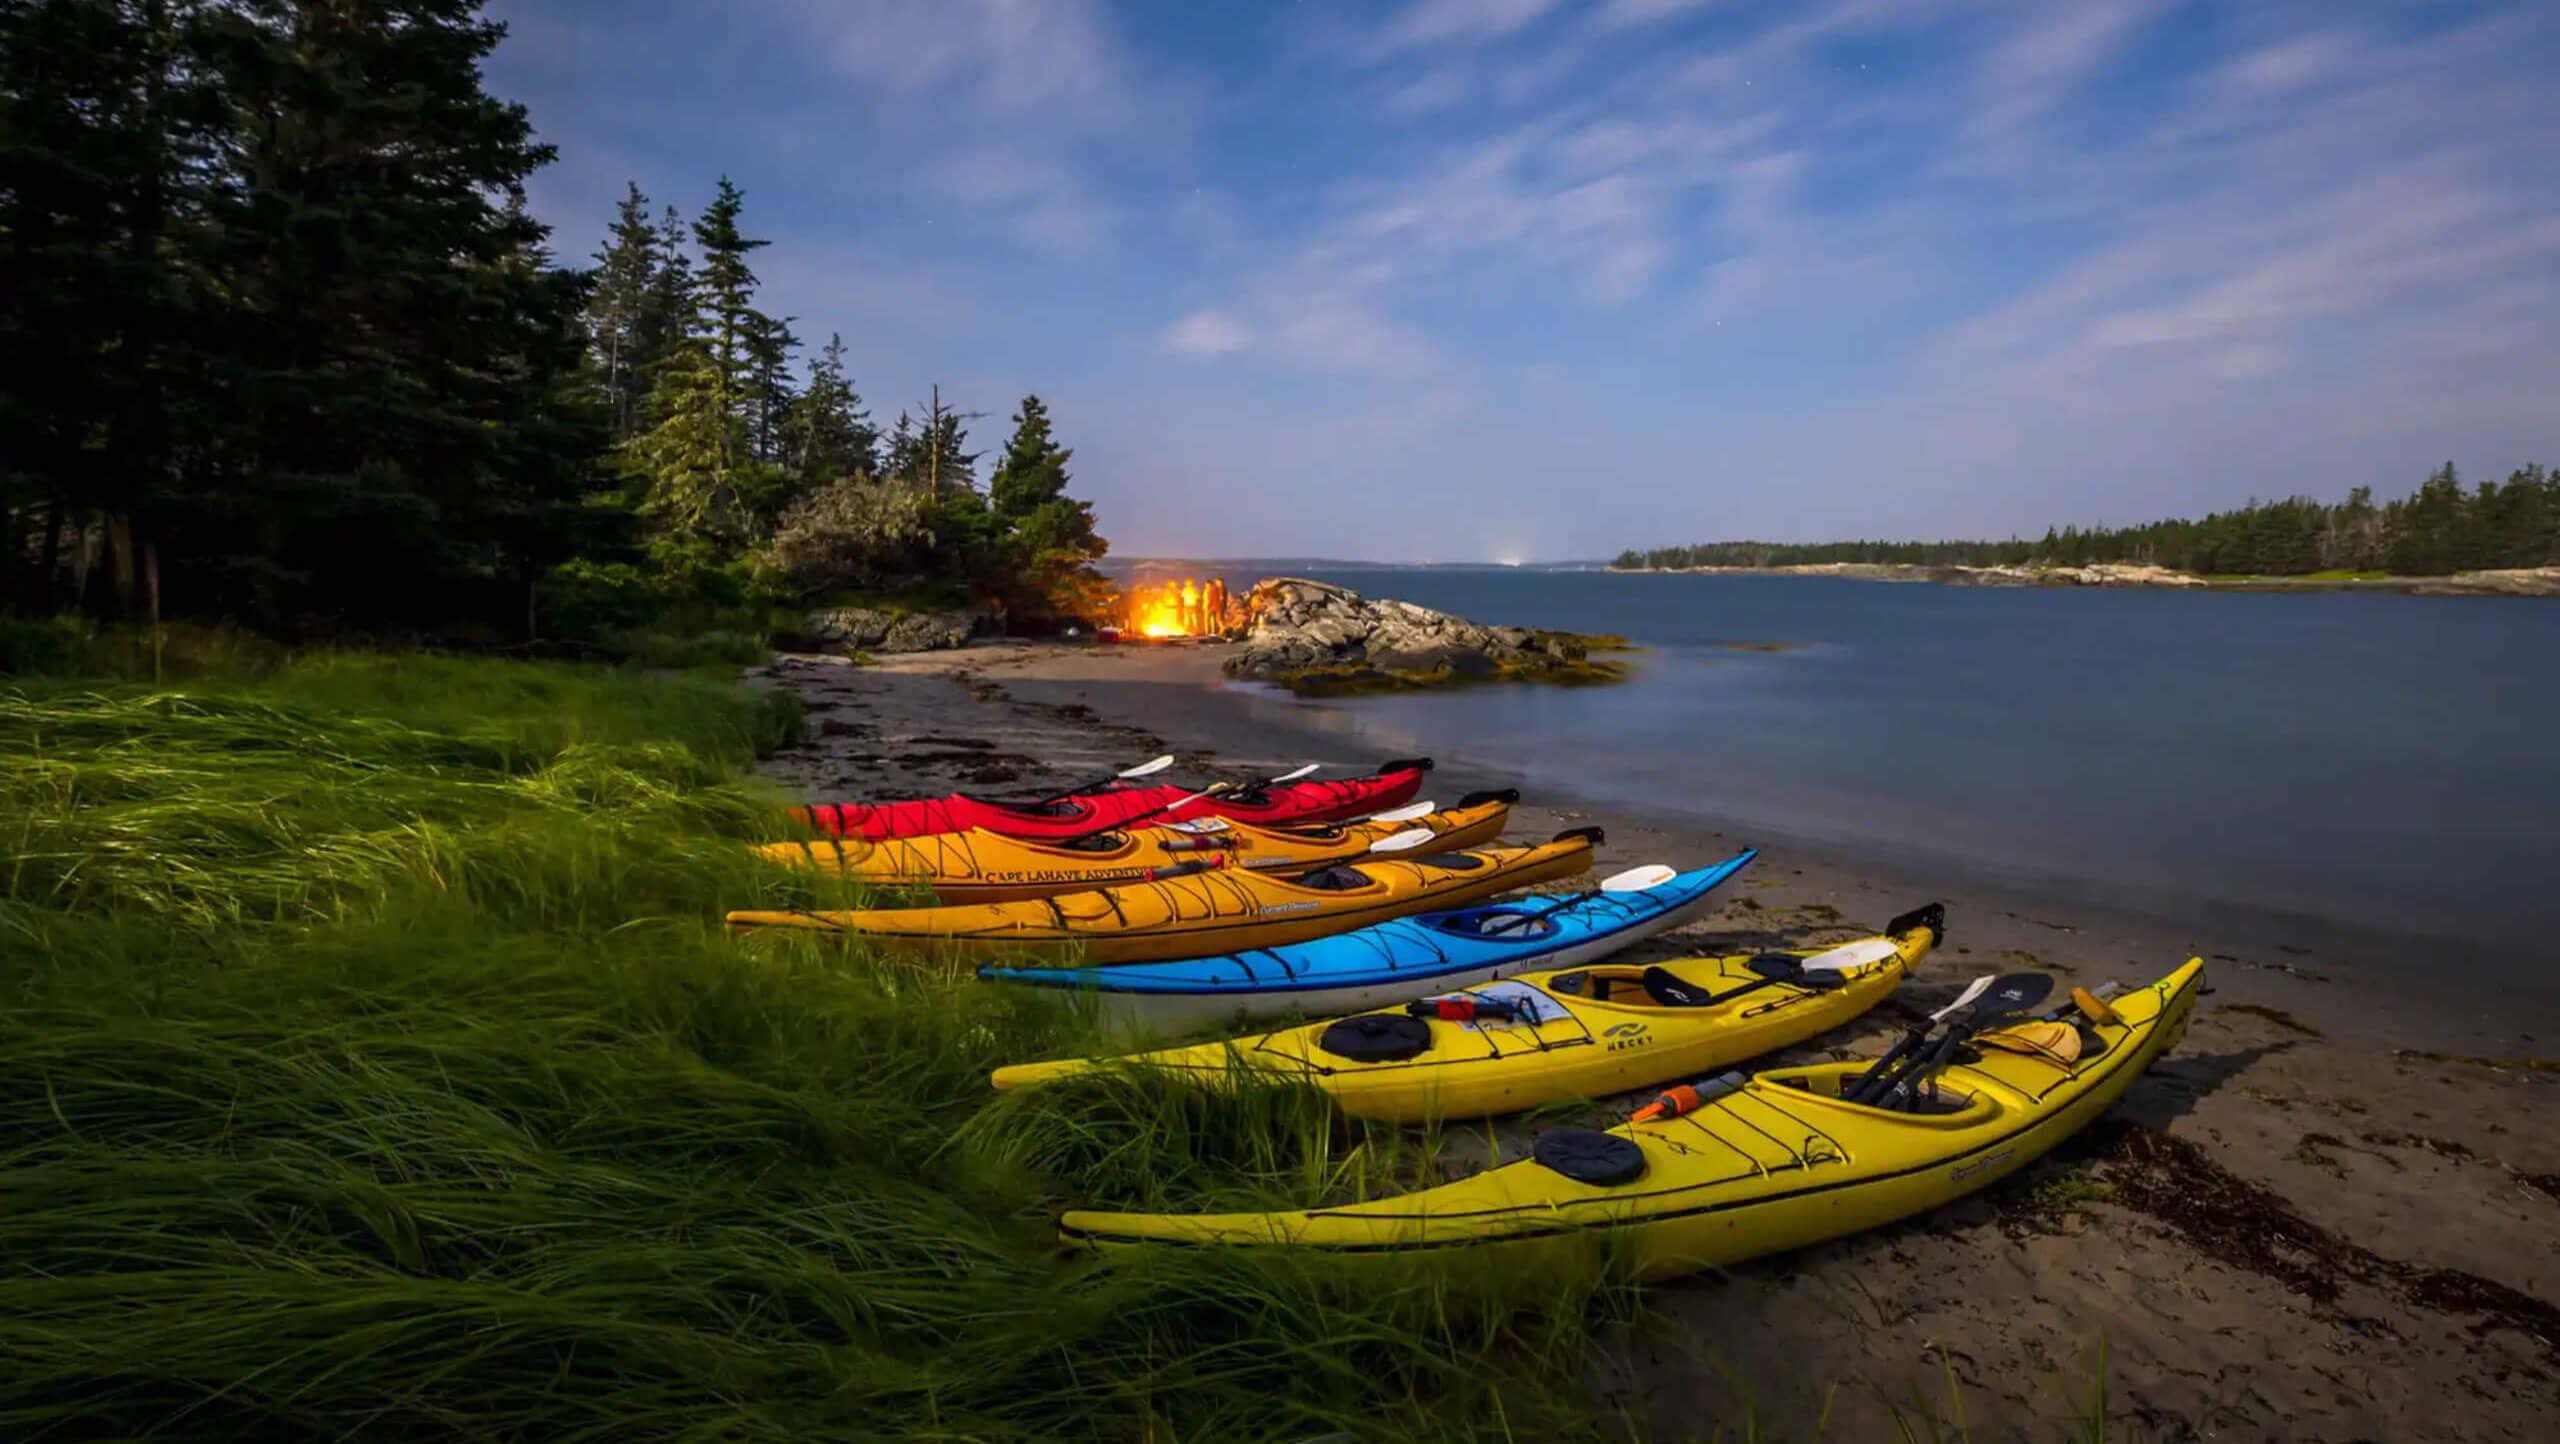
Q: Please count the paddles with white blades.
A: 8